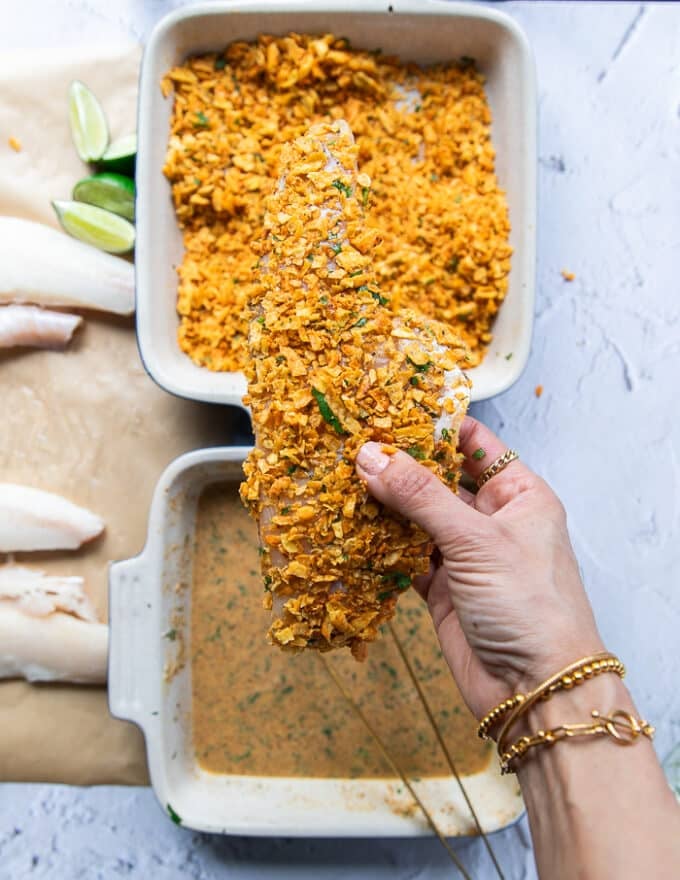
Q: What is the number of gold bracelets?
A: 3